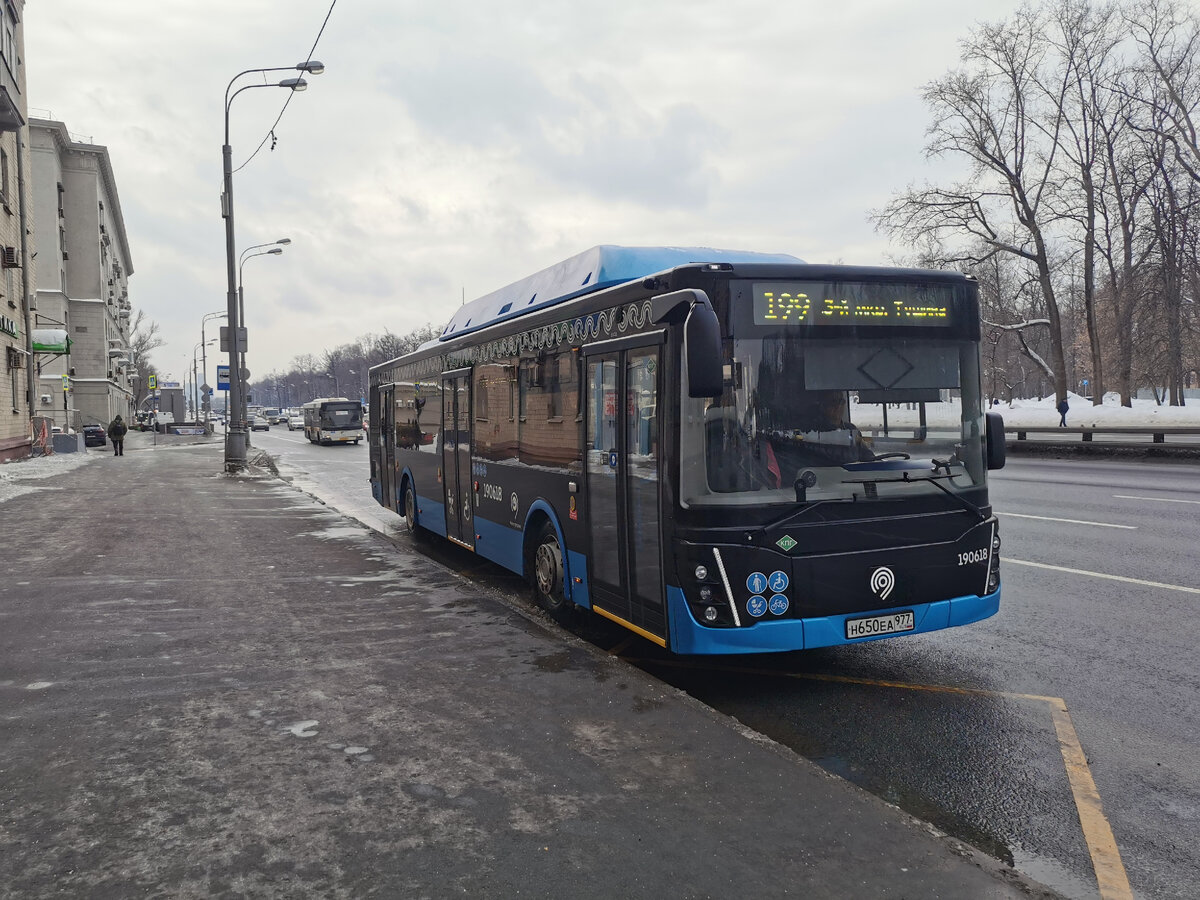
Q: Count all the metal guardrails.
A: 1